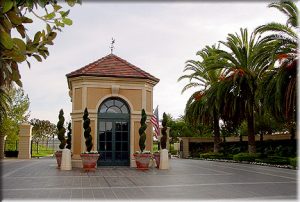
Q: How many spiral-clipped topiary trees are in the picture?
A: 5